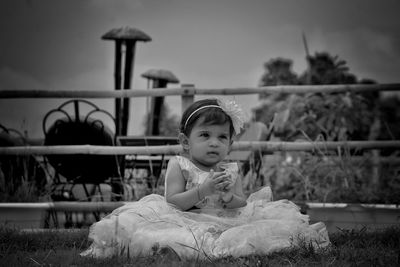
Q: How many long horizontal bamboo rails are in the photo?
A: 2